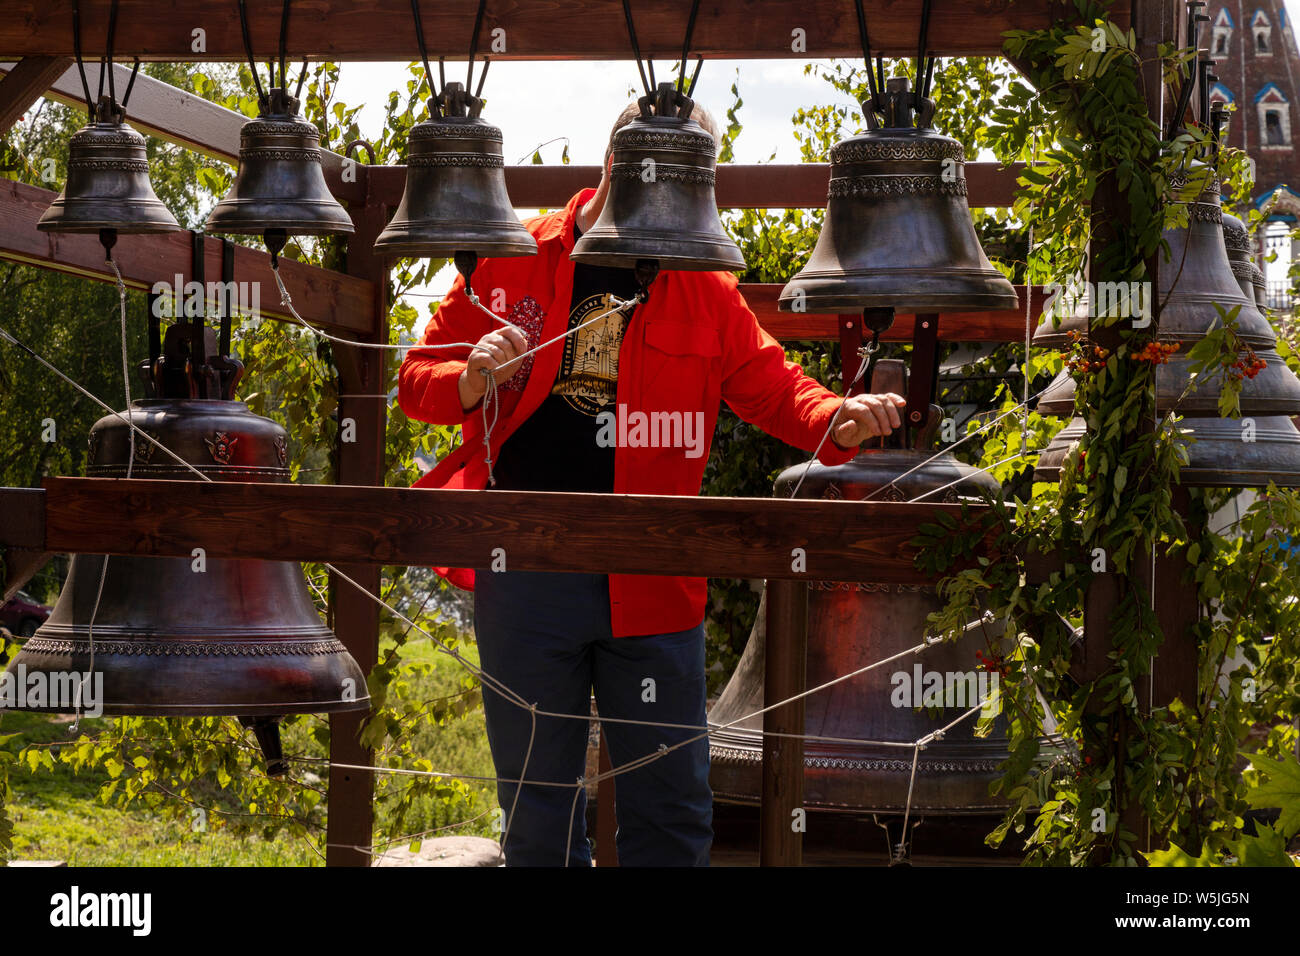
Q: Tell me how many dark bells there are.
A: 10